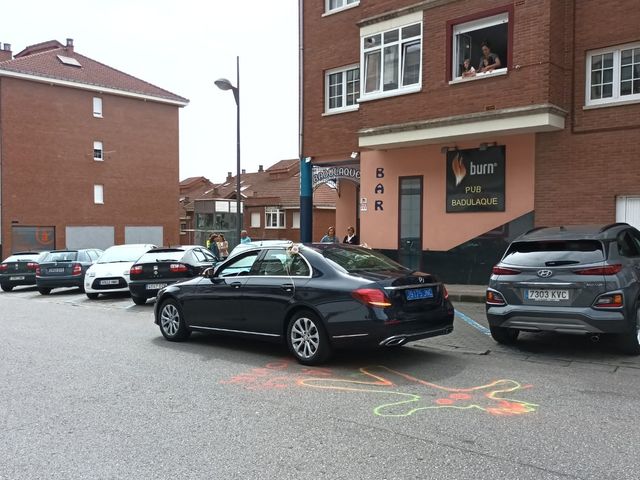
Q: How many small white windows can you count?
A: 3